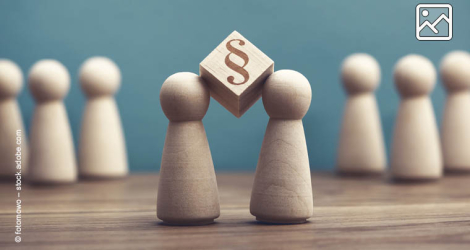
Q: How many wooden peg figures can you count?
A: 8